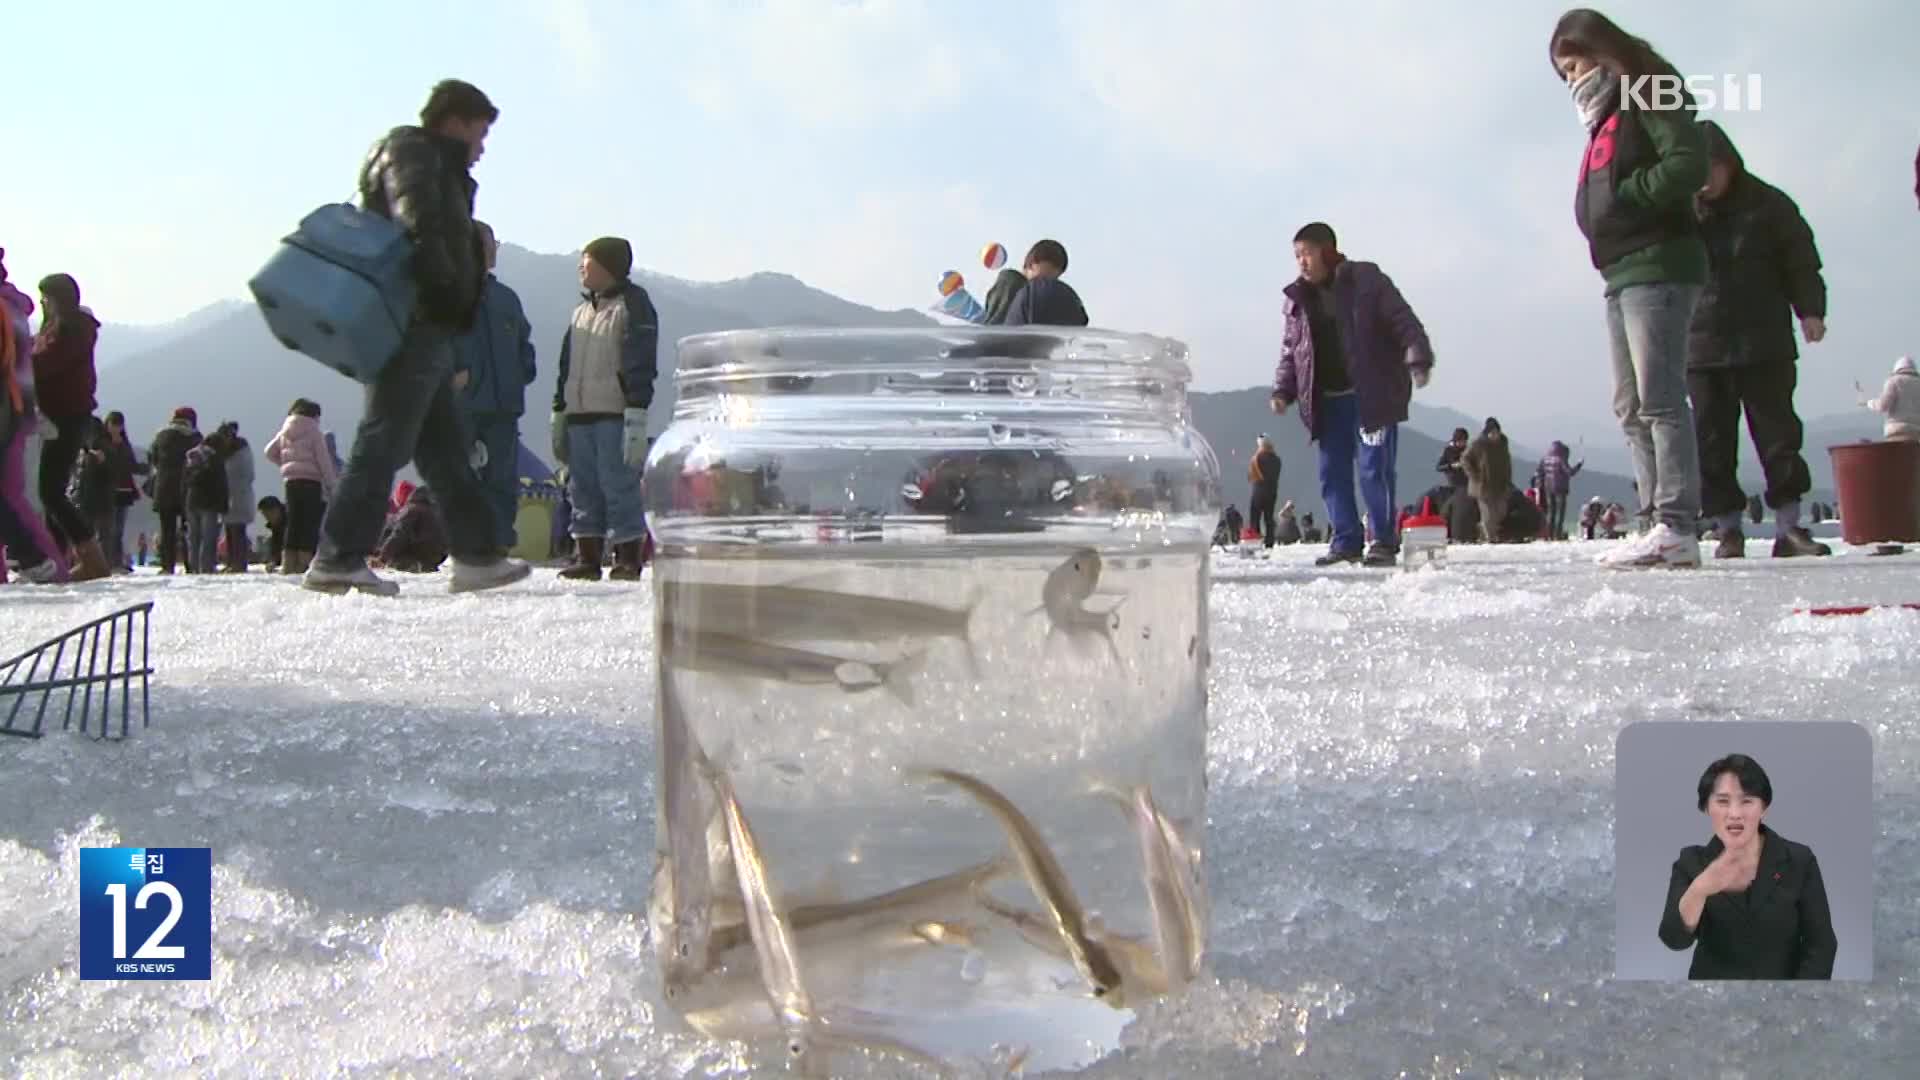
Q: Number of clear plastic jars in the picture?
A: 3